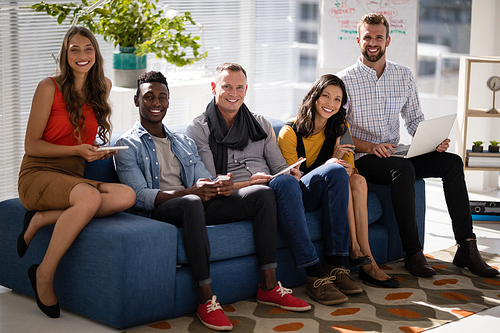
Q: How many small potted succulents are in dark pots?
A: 2